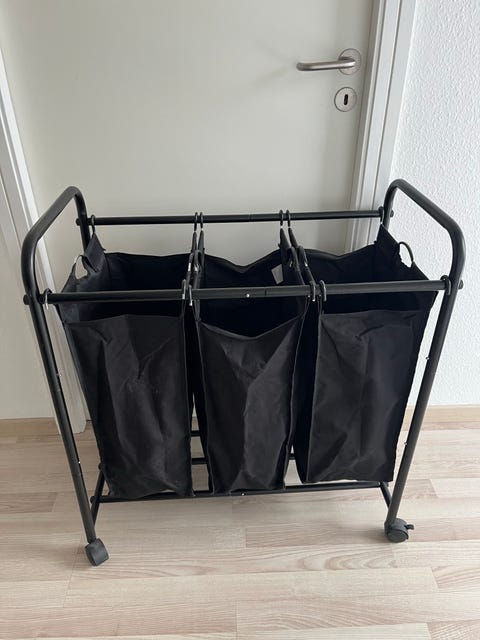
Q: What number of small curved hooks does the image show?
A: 12